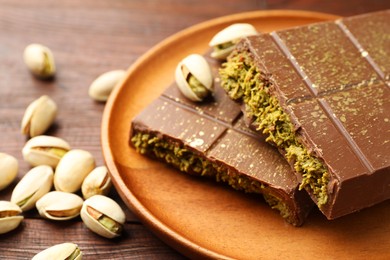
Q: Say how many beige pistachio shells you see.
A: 14